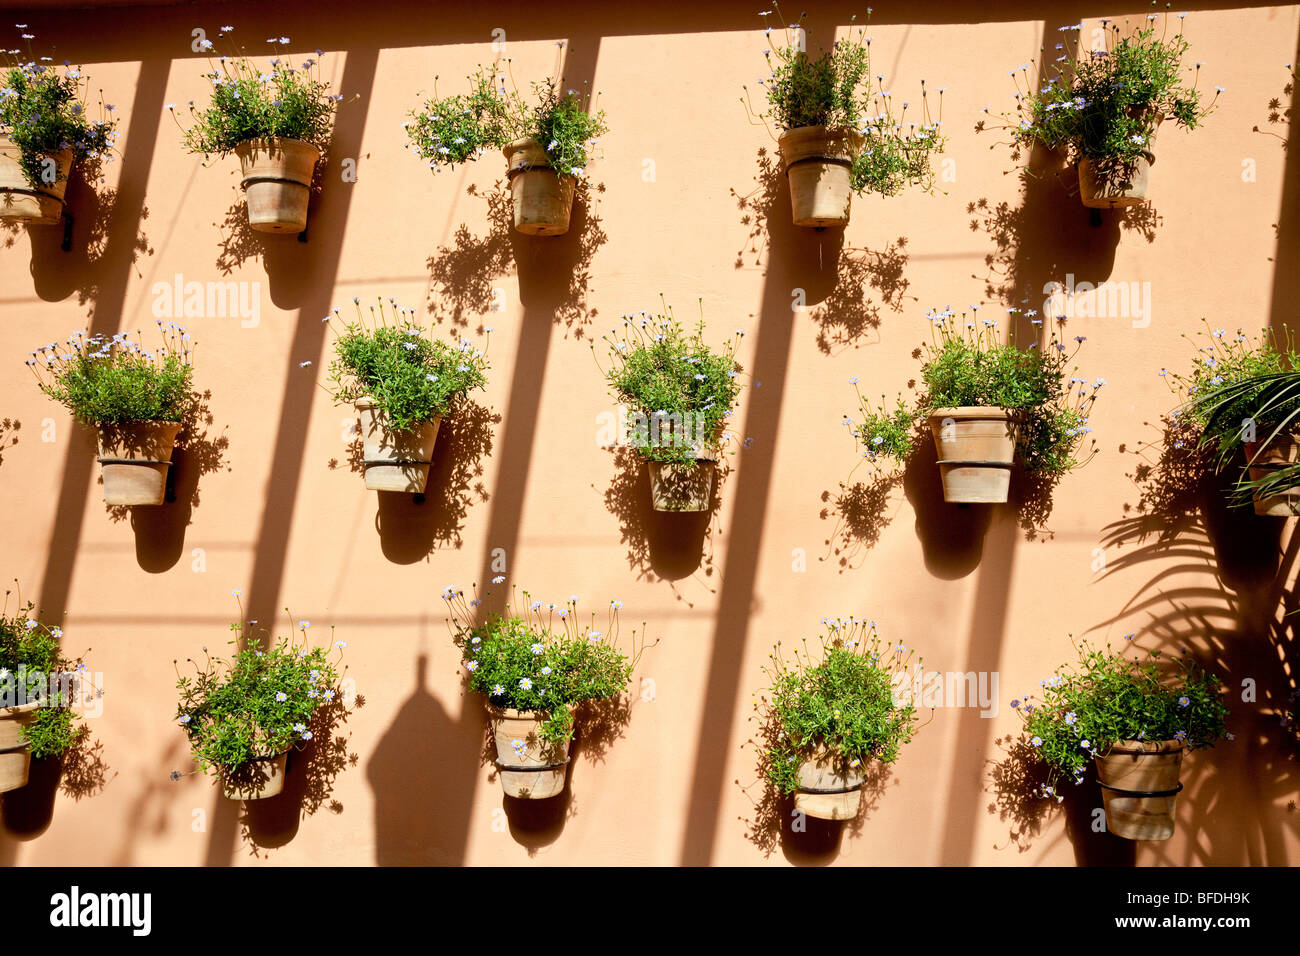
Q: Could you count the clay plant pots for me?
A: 15